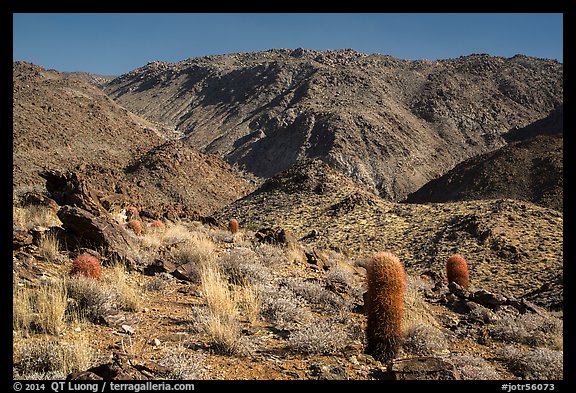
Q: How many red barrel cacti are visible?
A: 7